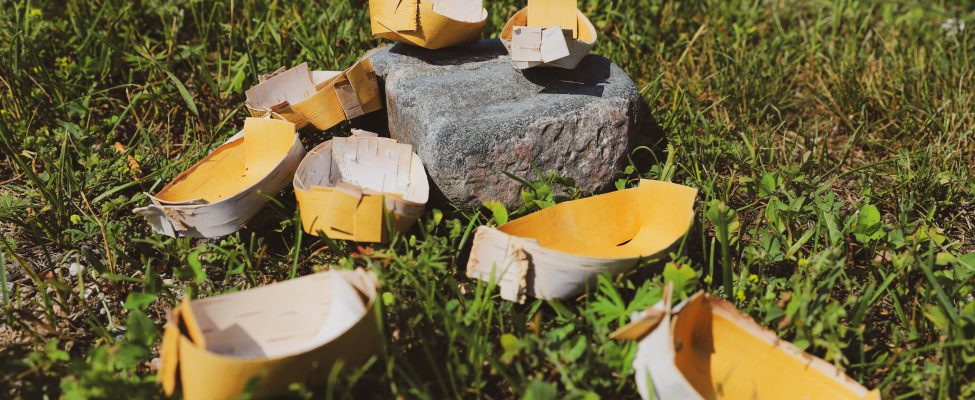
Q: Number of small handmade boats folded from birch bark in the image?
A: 8